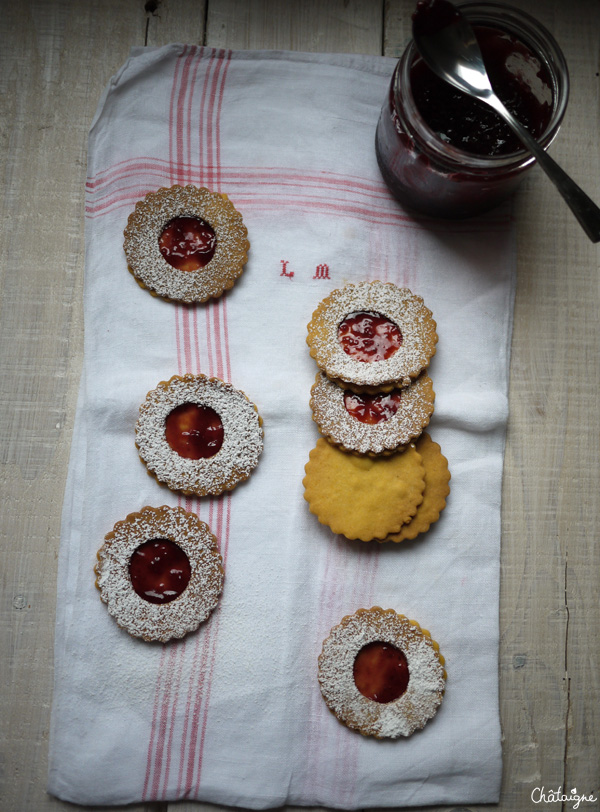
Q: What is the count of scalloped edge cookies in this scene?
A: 8